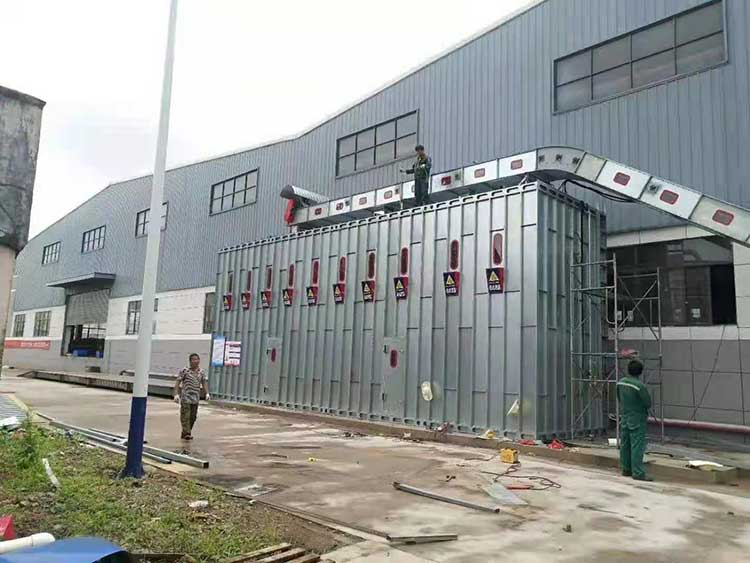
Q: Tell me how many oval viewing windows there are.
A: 12